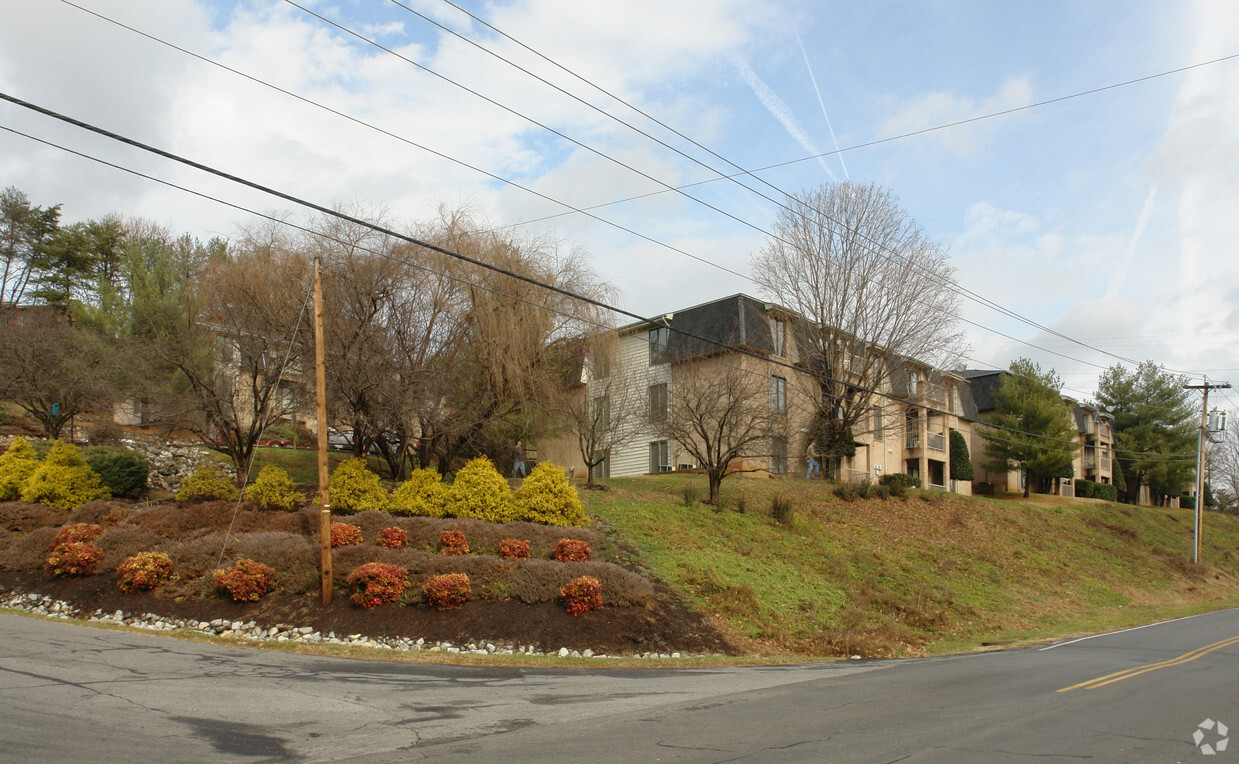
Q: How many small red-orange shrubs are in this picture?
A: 12